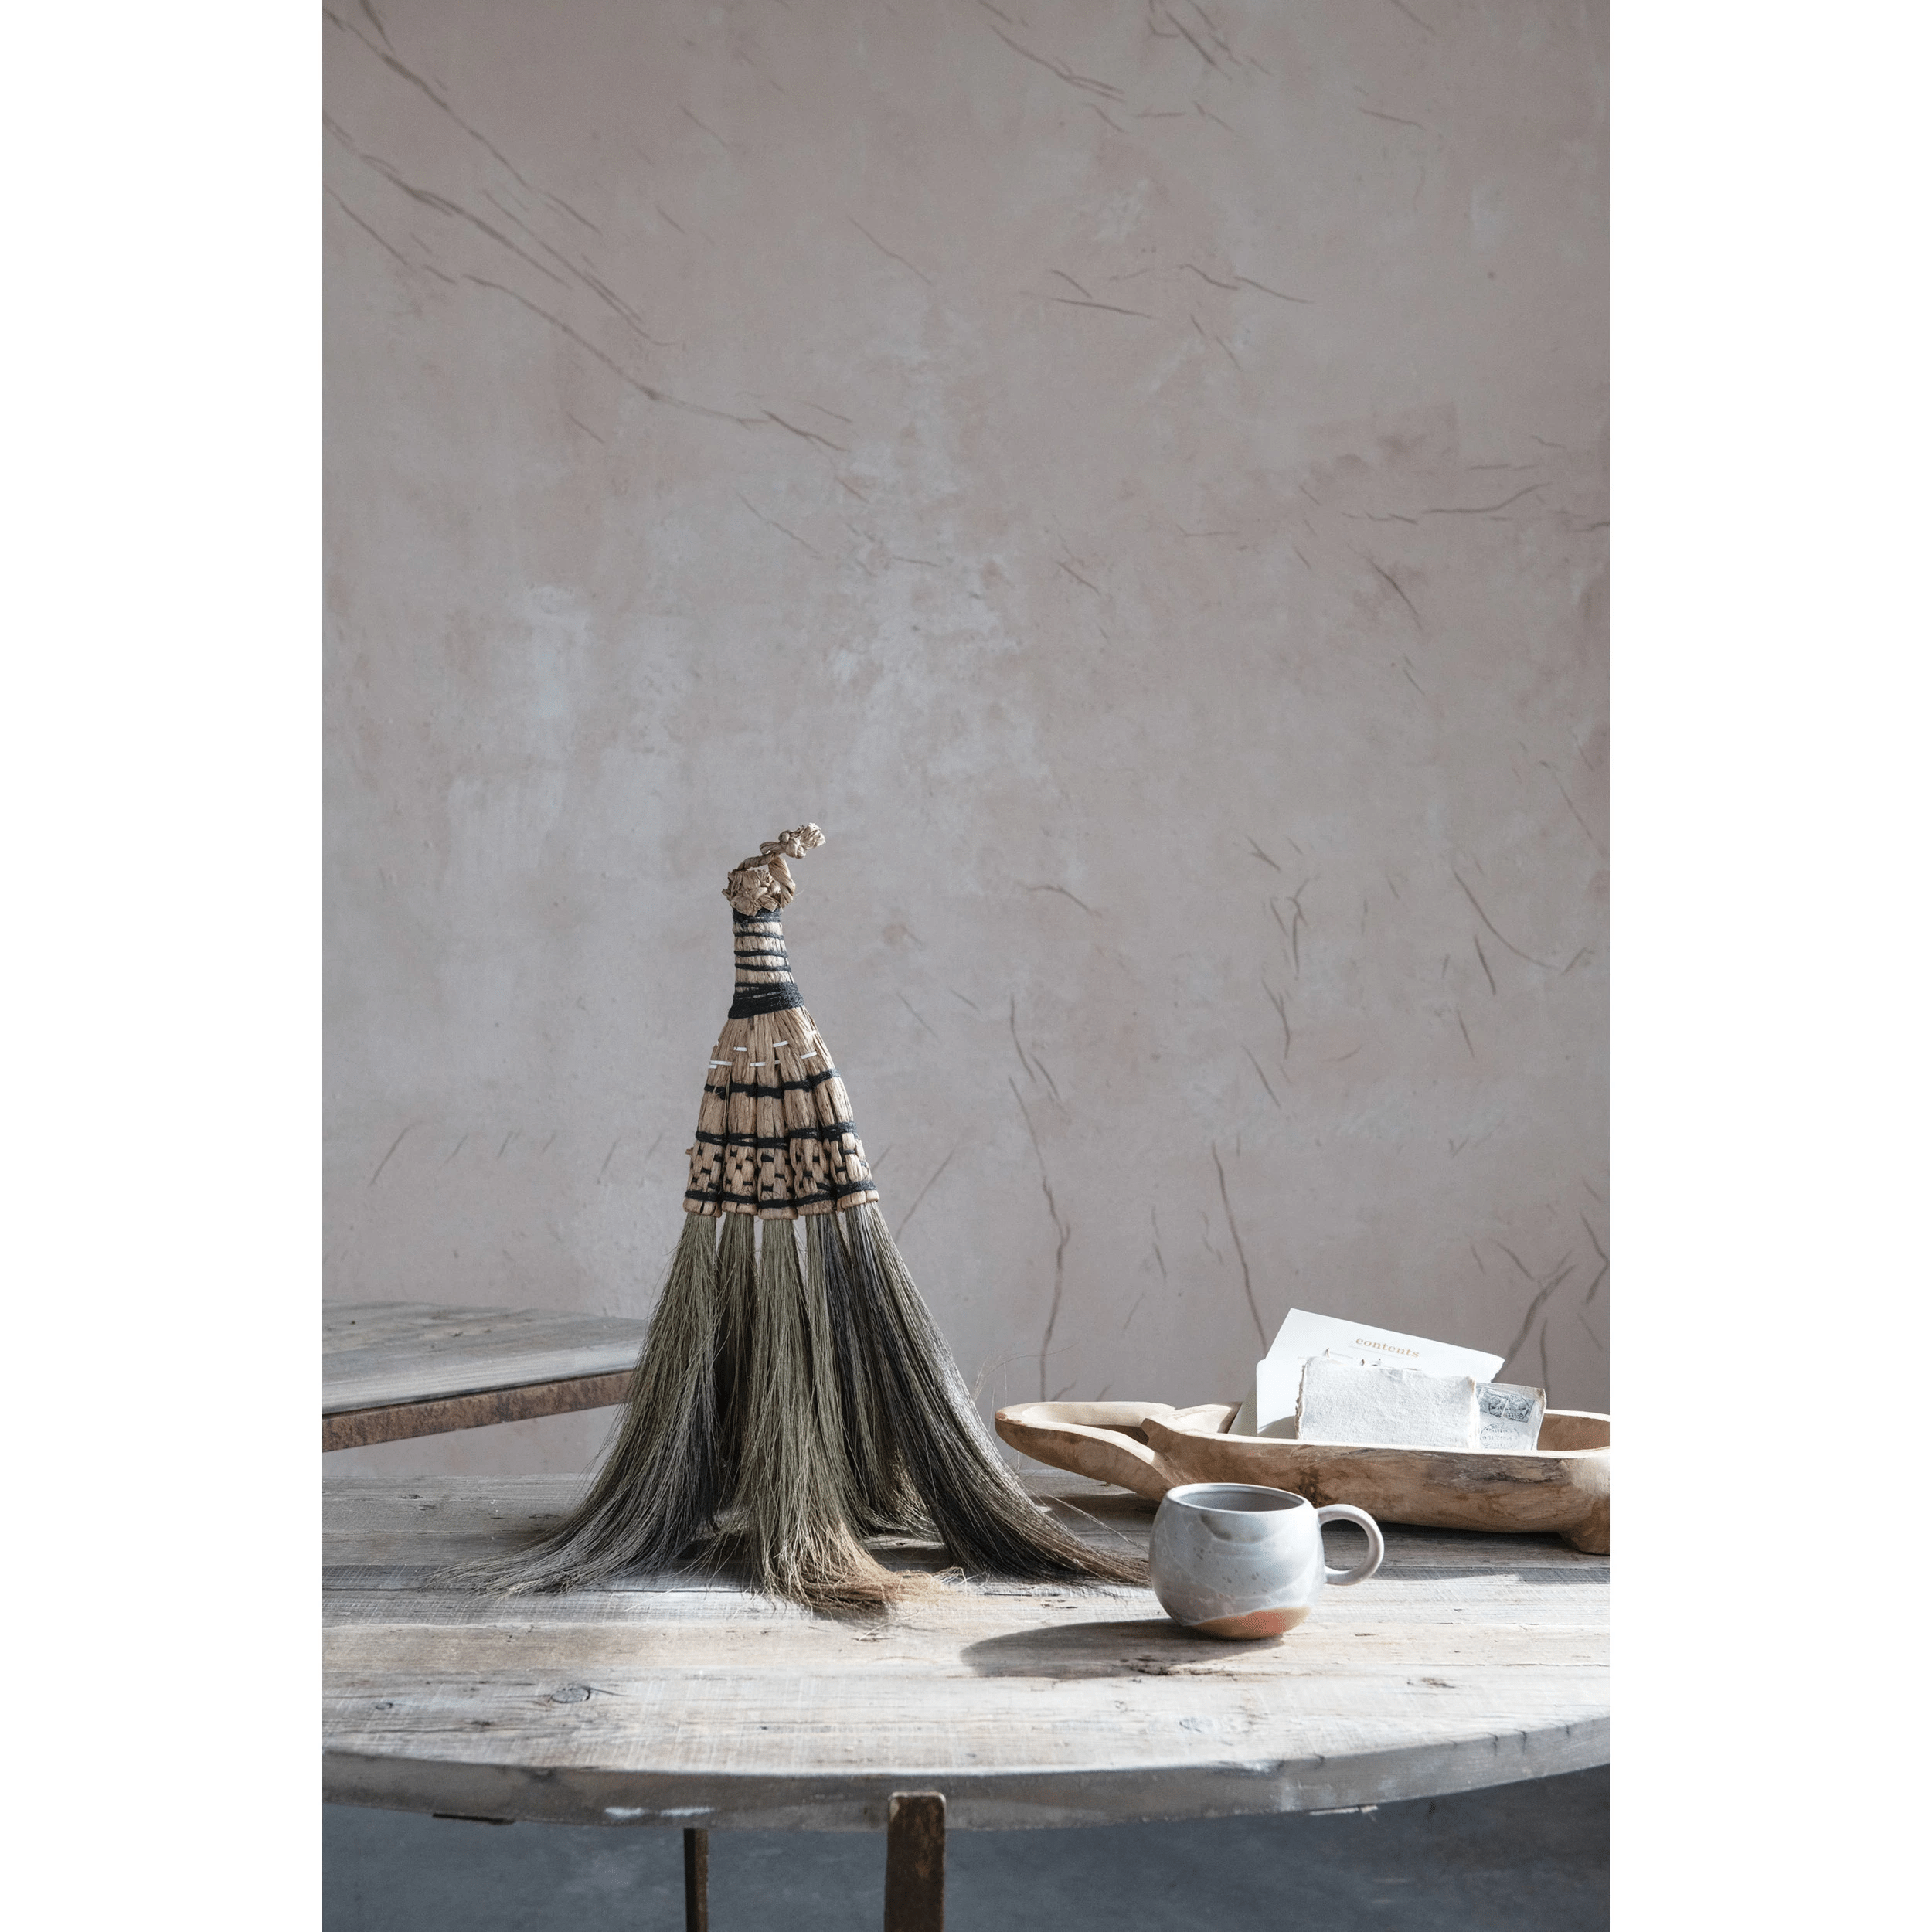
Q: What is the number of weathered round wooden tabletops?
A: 1